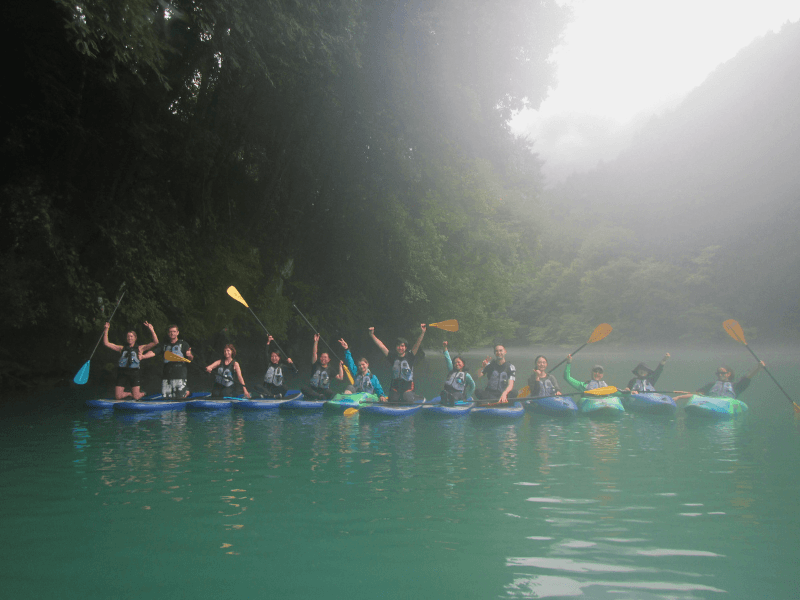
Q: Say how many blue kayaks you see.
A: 2